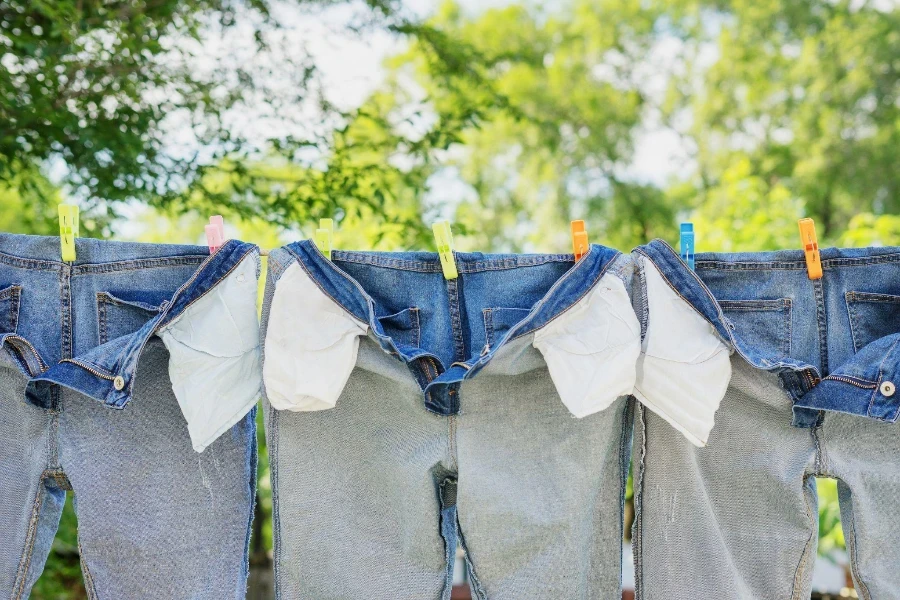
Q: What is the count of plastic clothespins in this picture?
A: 7